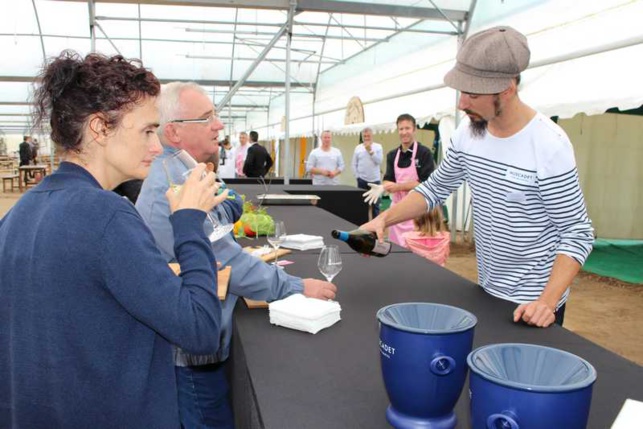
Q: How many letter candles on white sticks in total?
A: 0